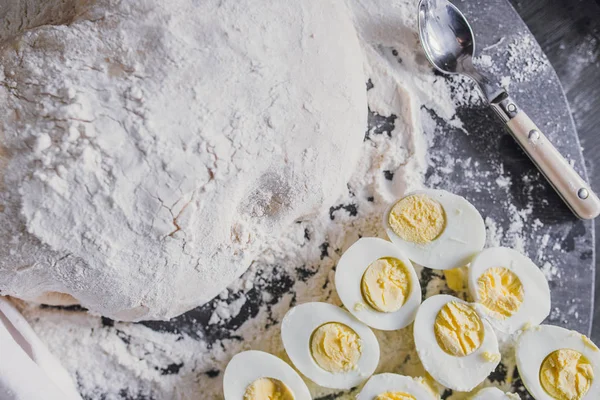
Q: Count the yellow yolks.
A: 8